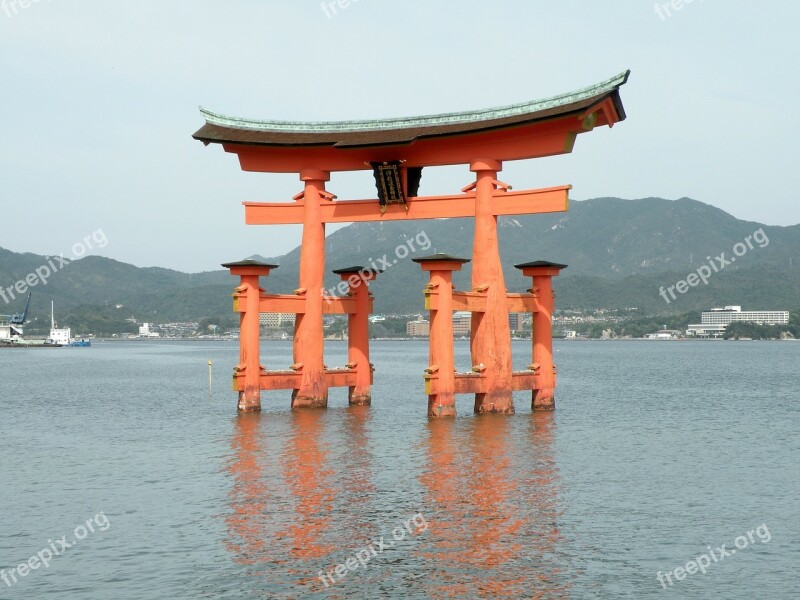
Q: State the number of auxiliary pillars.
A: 4